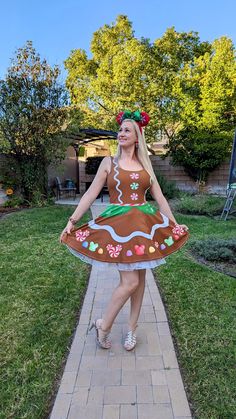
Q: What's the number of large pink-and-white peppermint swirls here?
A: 3